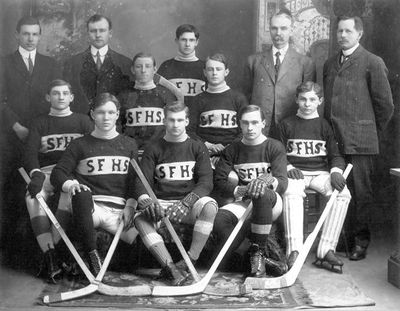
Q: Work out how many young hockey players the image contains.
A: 8